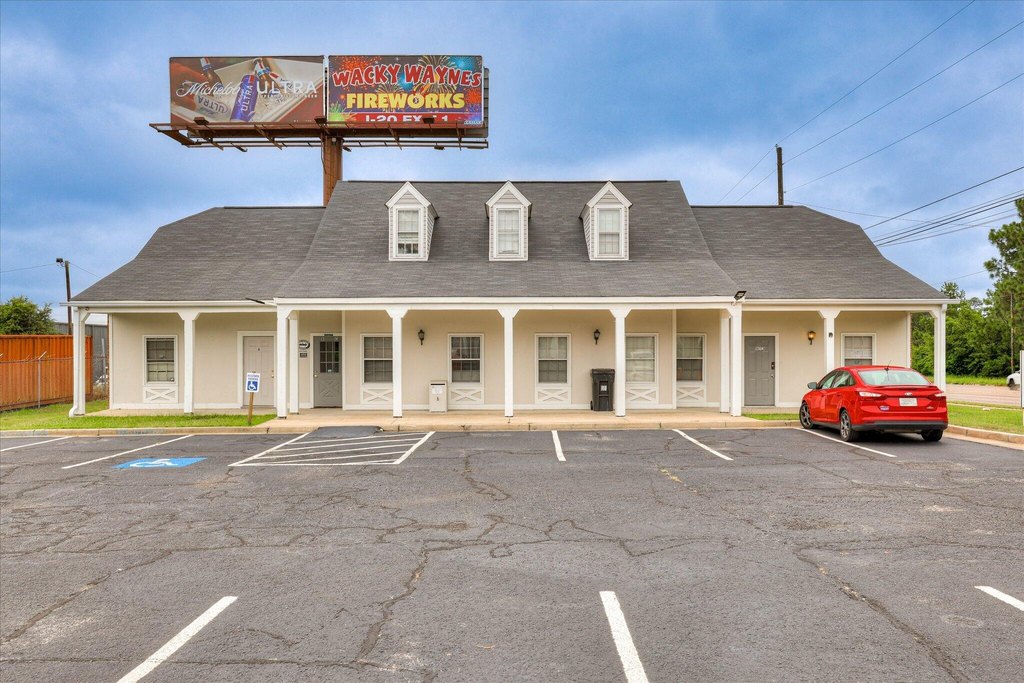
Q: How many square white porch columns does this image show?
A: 11